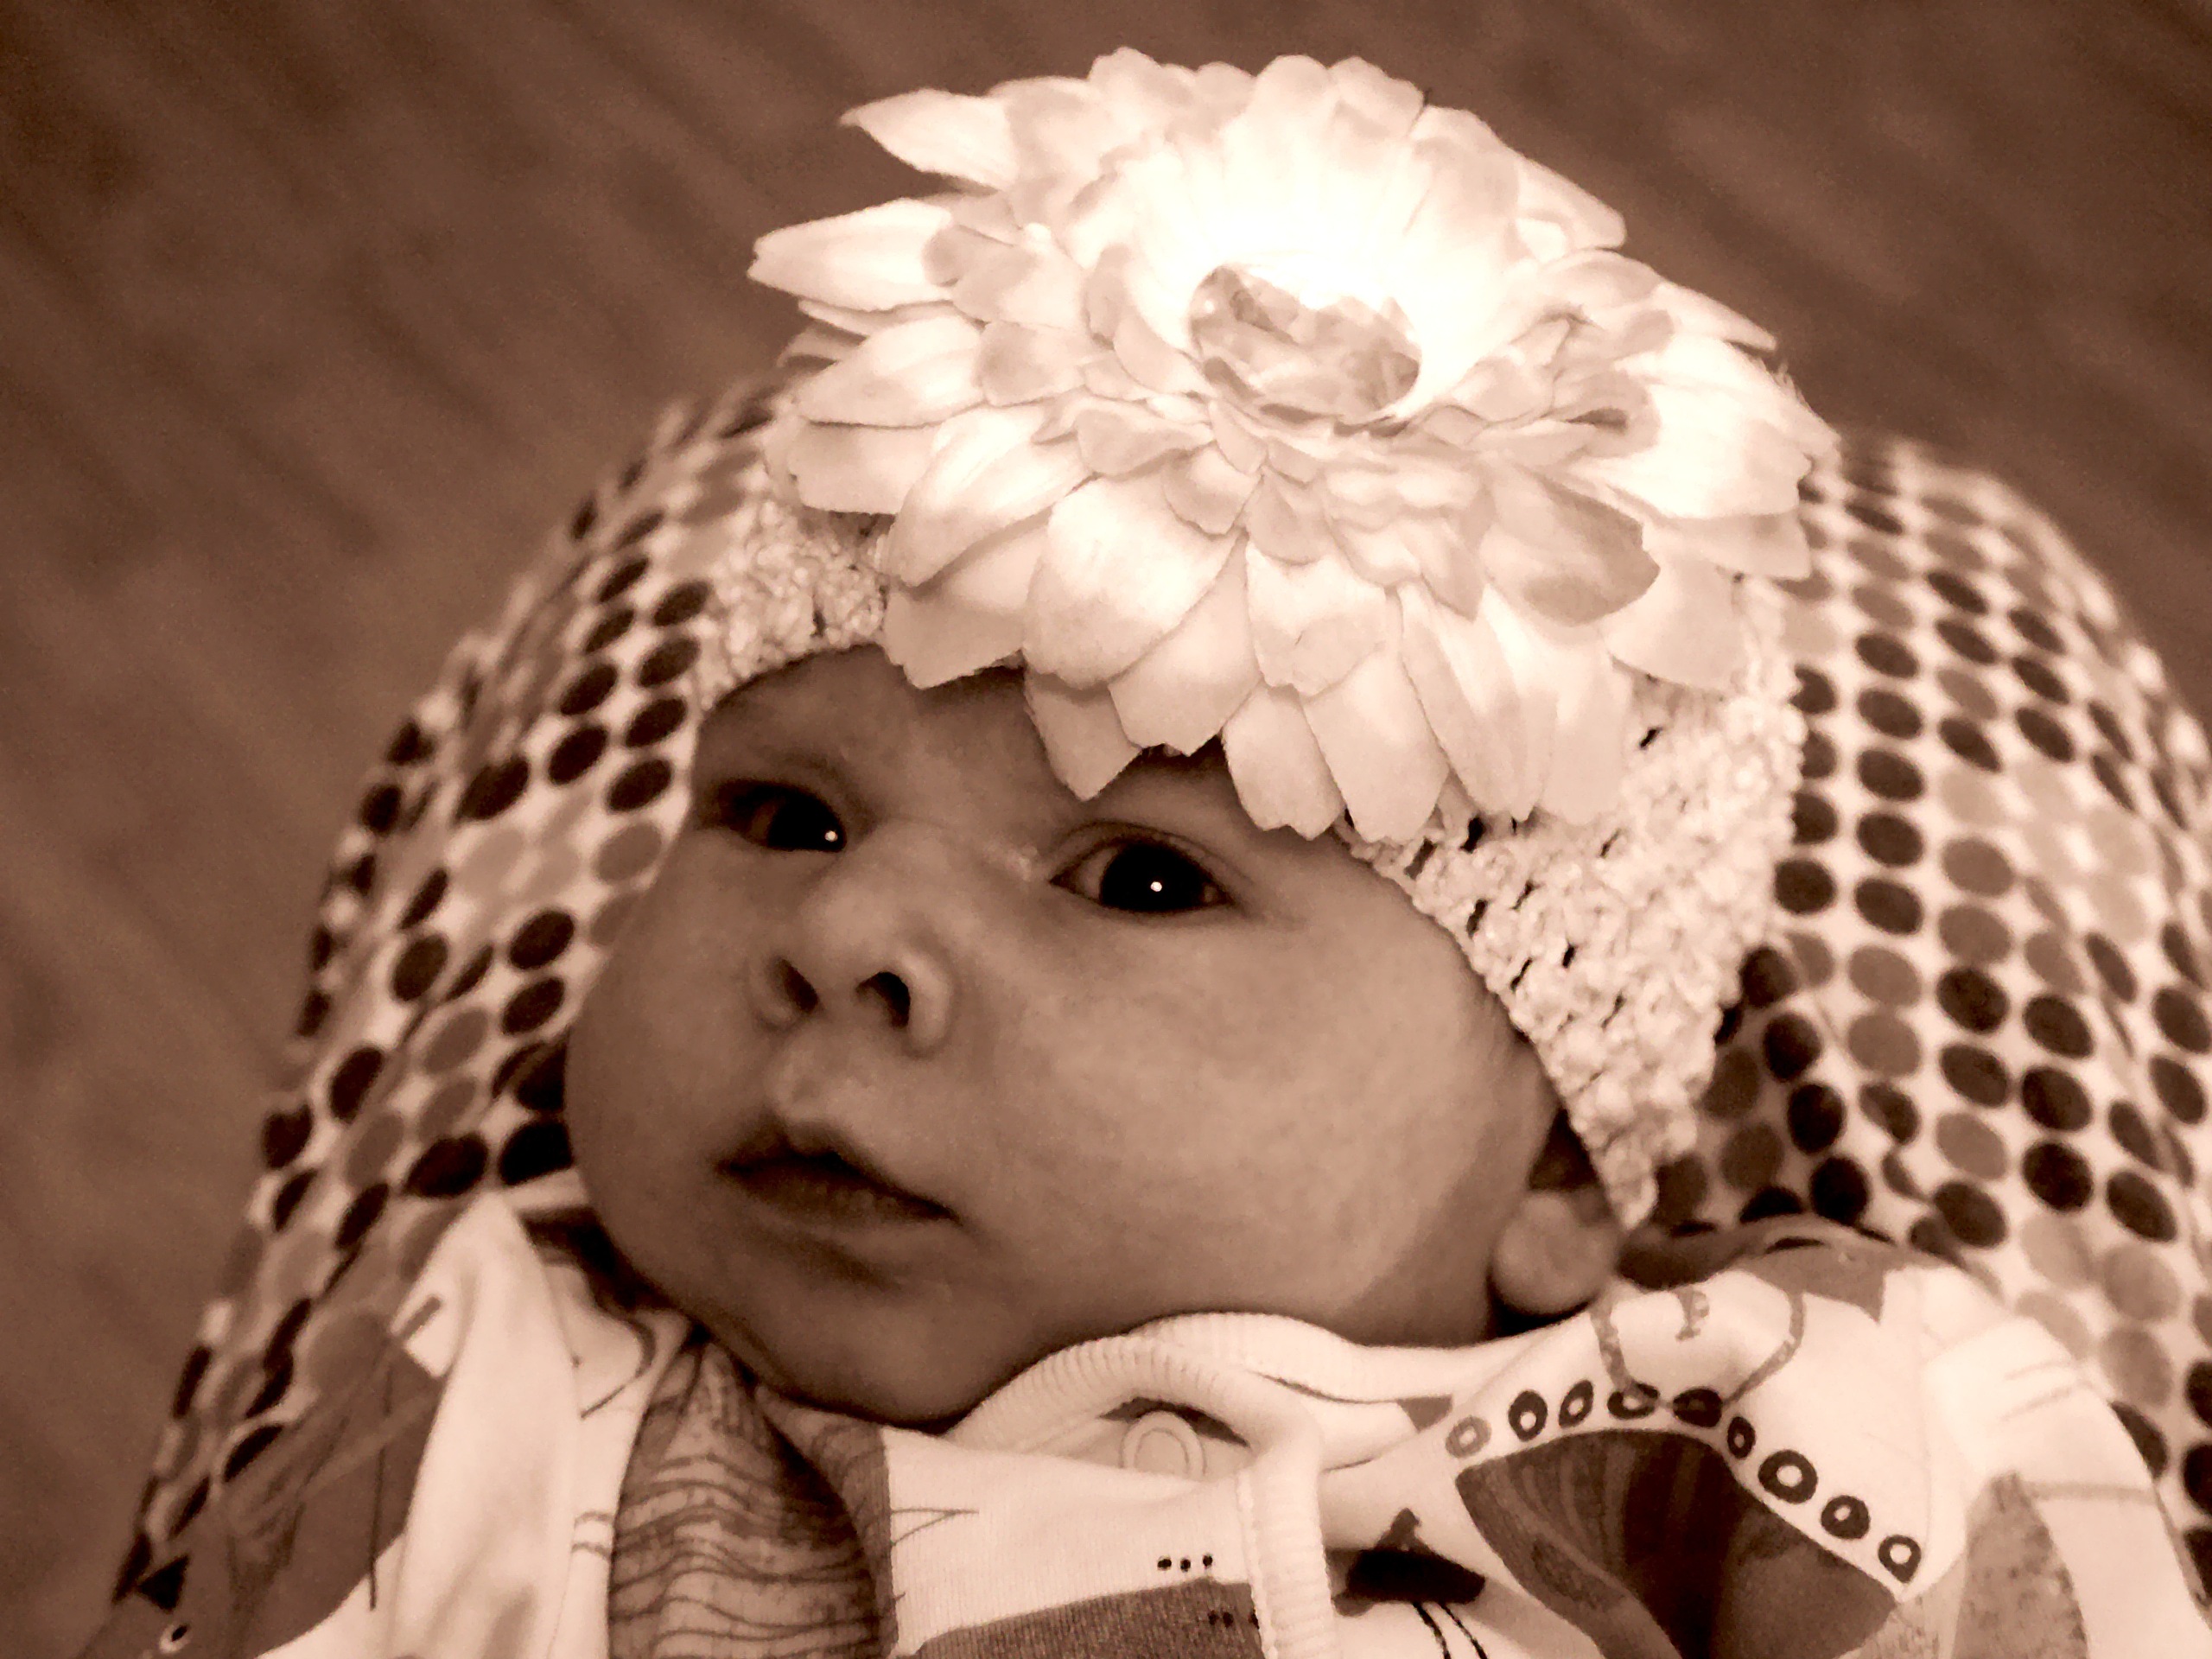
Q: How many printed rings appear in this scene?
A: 9